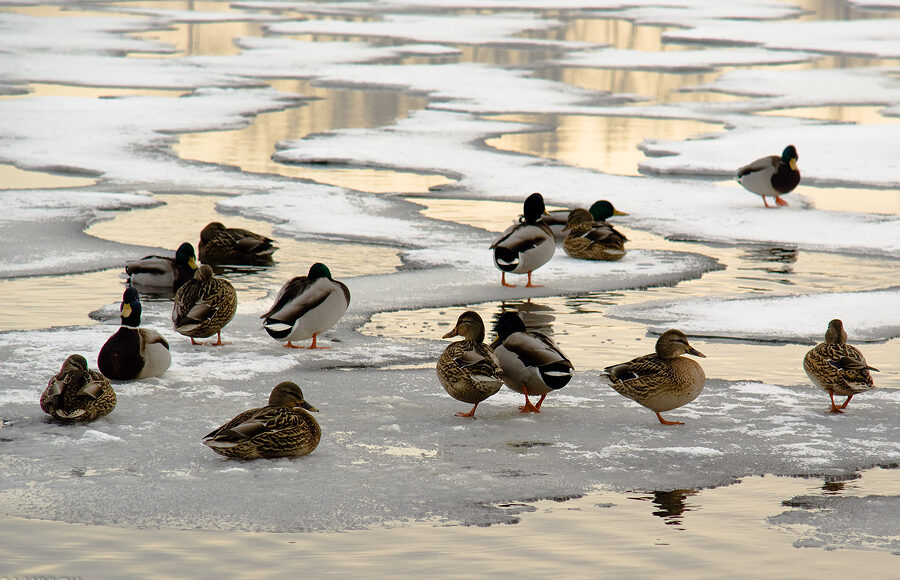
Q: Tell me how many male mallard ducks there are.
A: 7